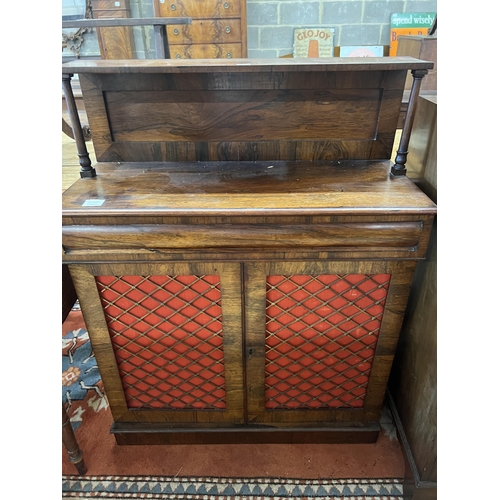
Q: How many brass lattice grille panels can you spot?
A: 2